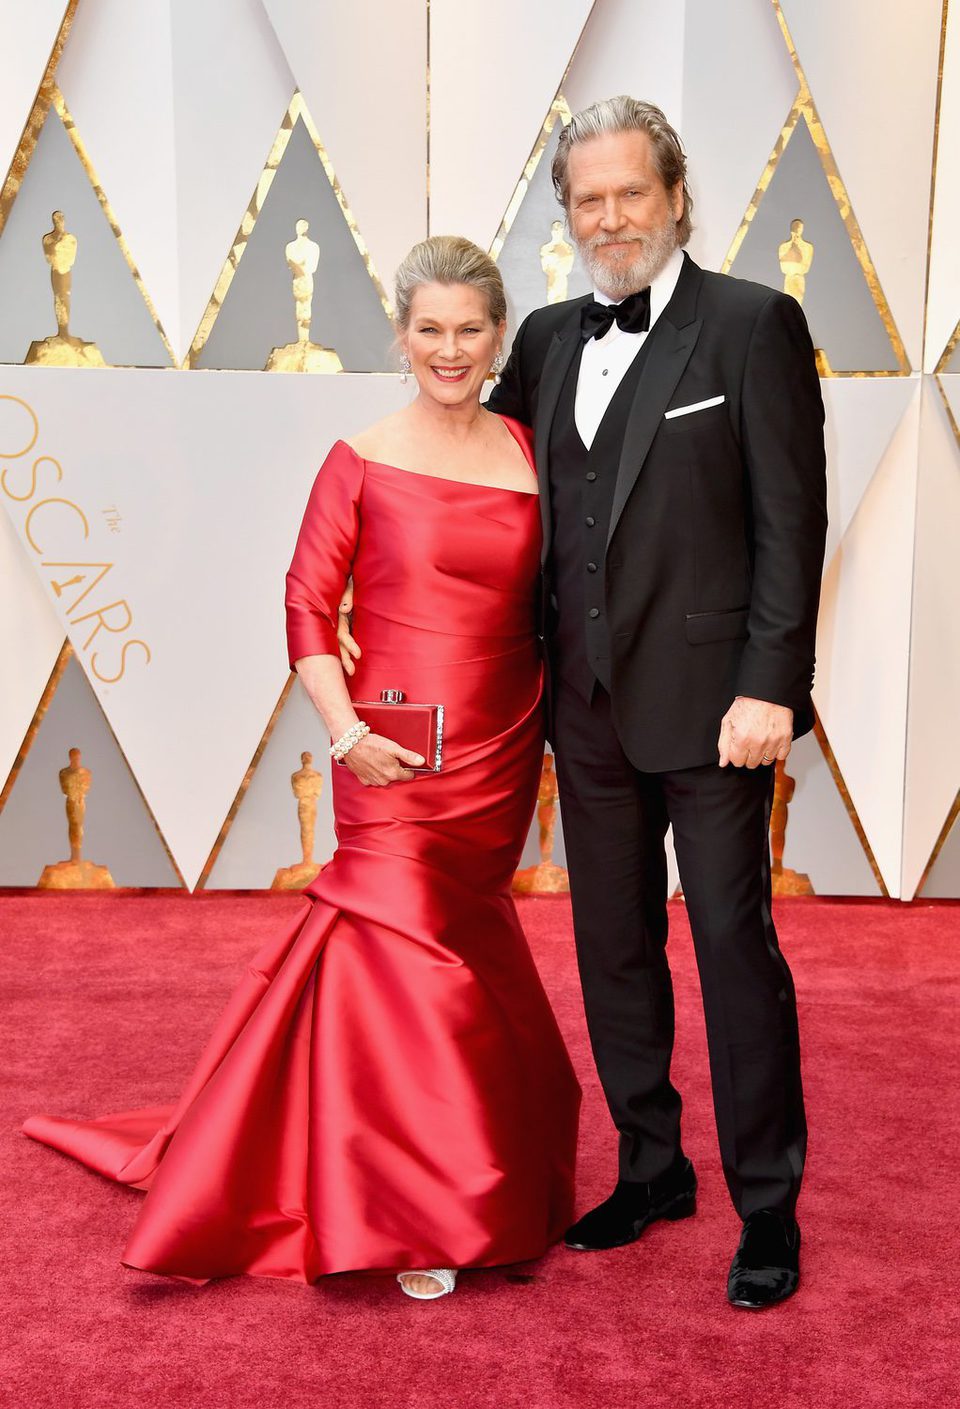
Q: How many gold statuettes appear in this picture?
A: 8